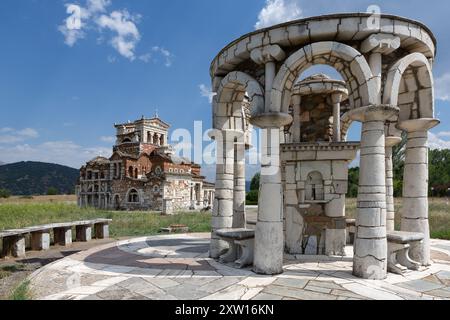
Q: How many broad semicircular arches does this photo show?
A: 3